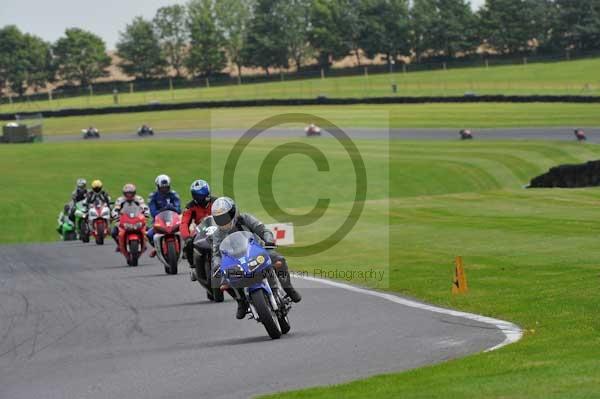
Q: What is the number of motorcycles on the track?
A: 12